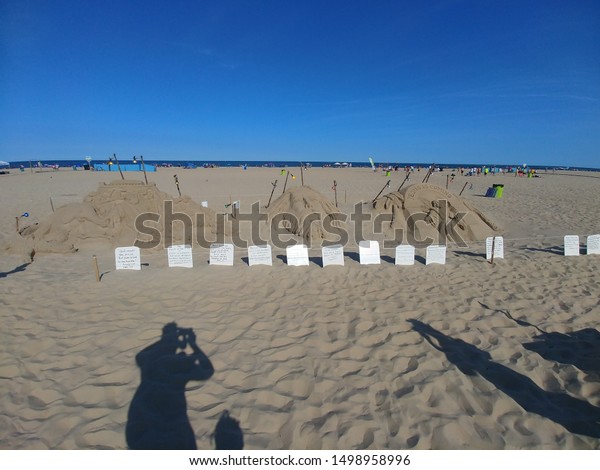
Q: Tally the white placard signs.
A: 12